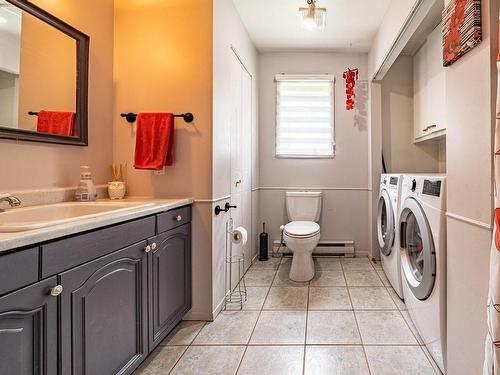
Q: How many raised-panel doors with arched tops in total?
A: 3